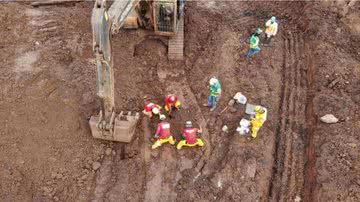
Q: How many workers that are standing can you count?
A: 4